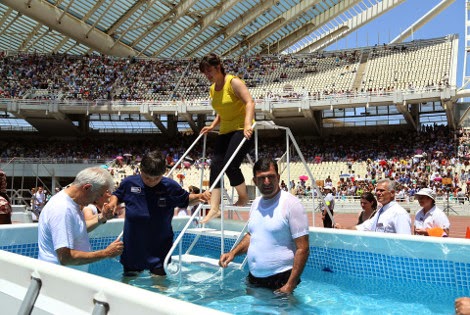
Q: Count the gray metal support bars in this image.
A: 2